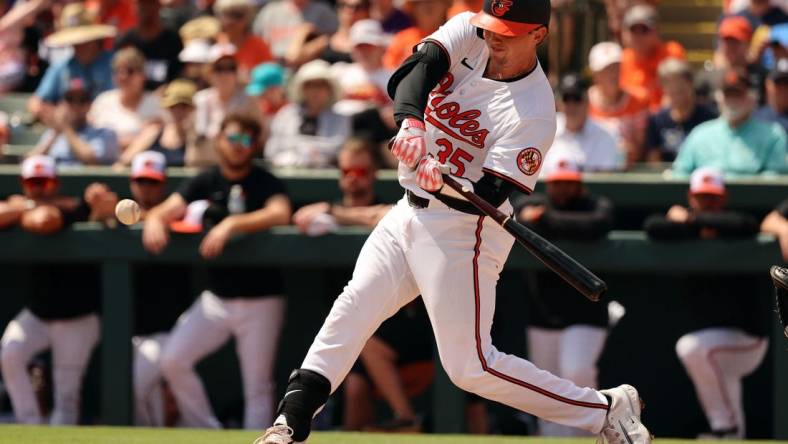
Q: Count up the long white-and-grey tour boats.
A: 0